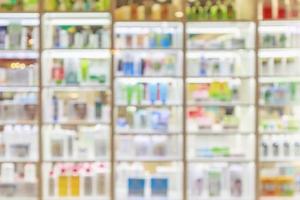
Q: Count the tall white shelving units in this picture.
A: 5